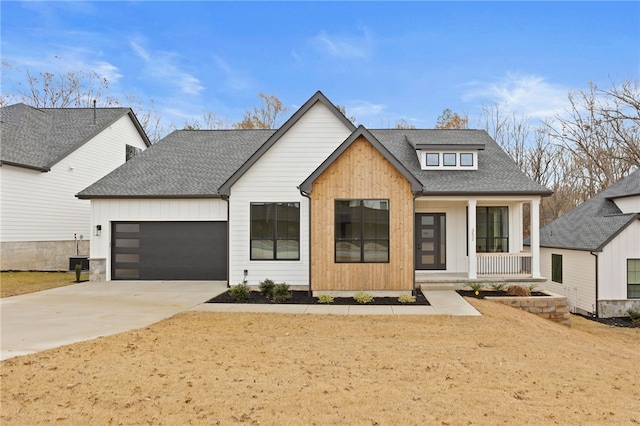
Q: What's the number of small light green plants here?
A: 3